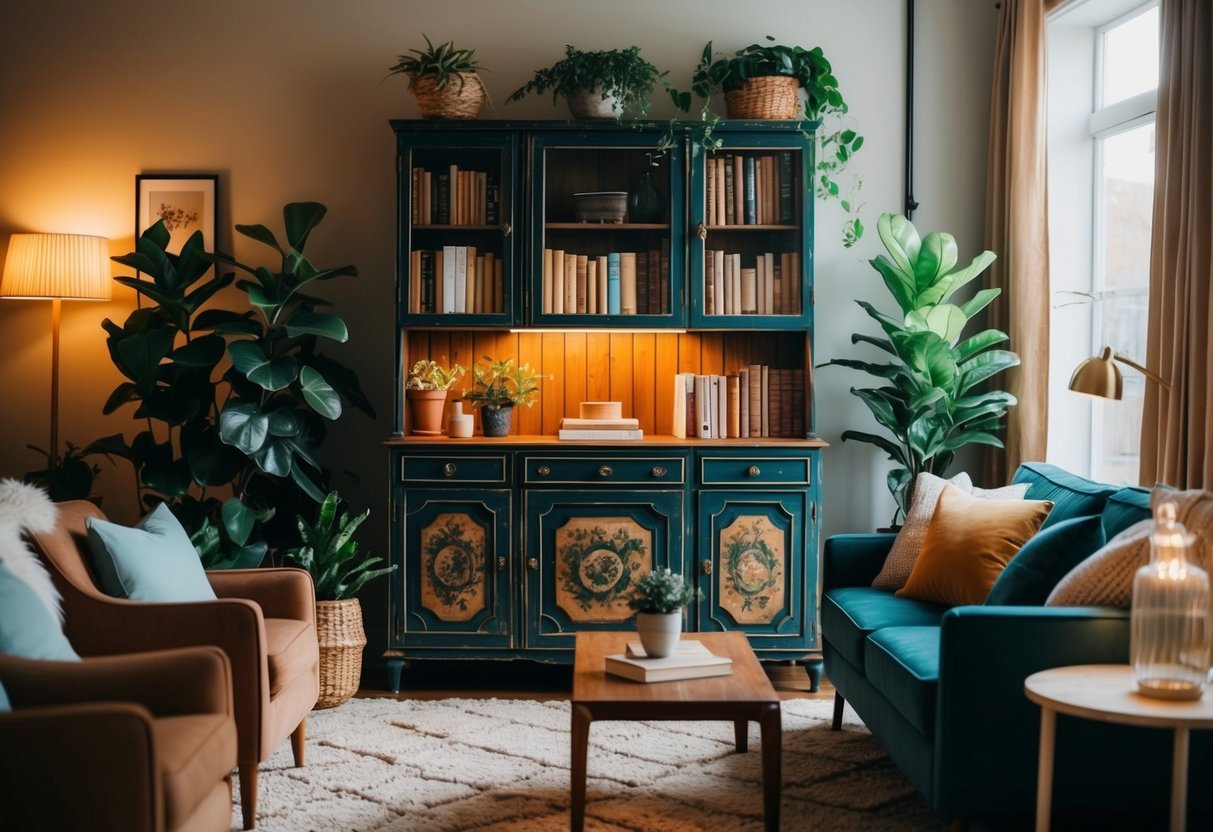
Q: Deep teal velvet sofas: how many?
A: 1